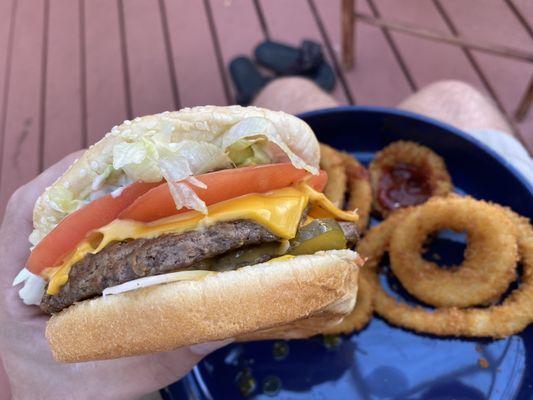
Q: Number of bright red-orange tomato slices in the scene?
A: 2